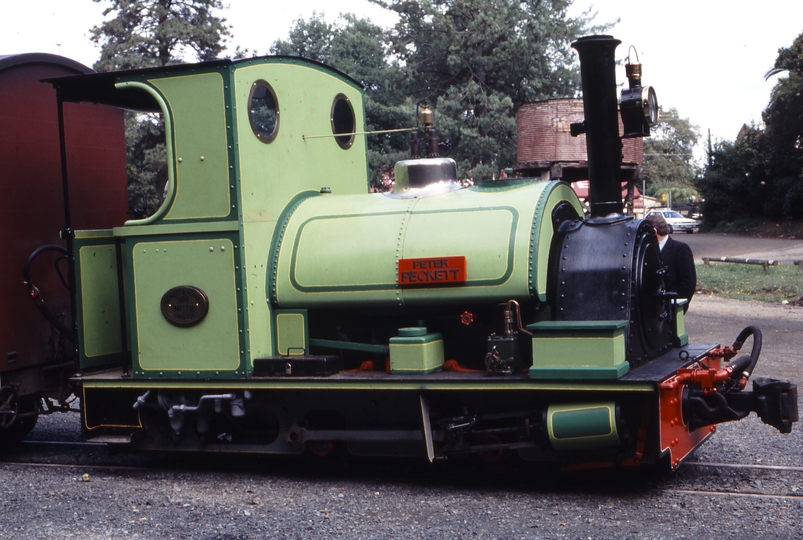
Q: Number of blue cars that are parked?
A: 0